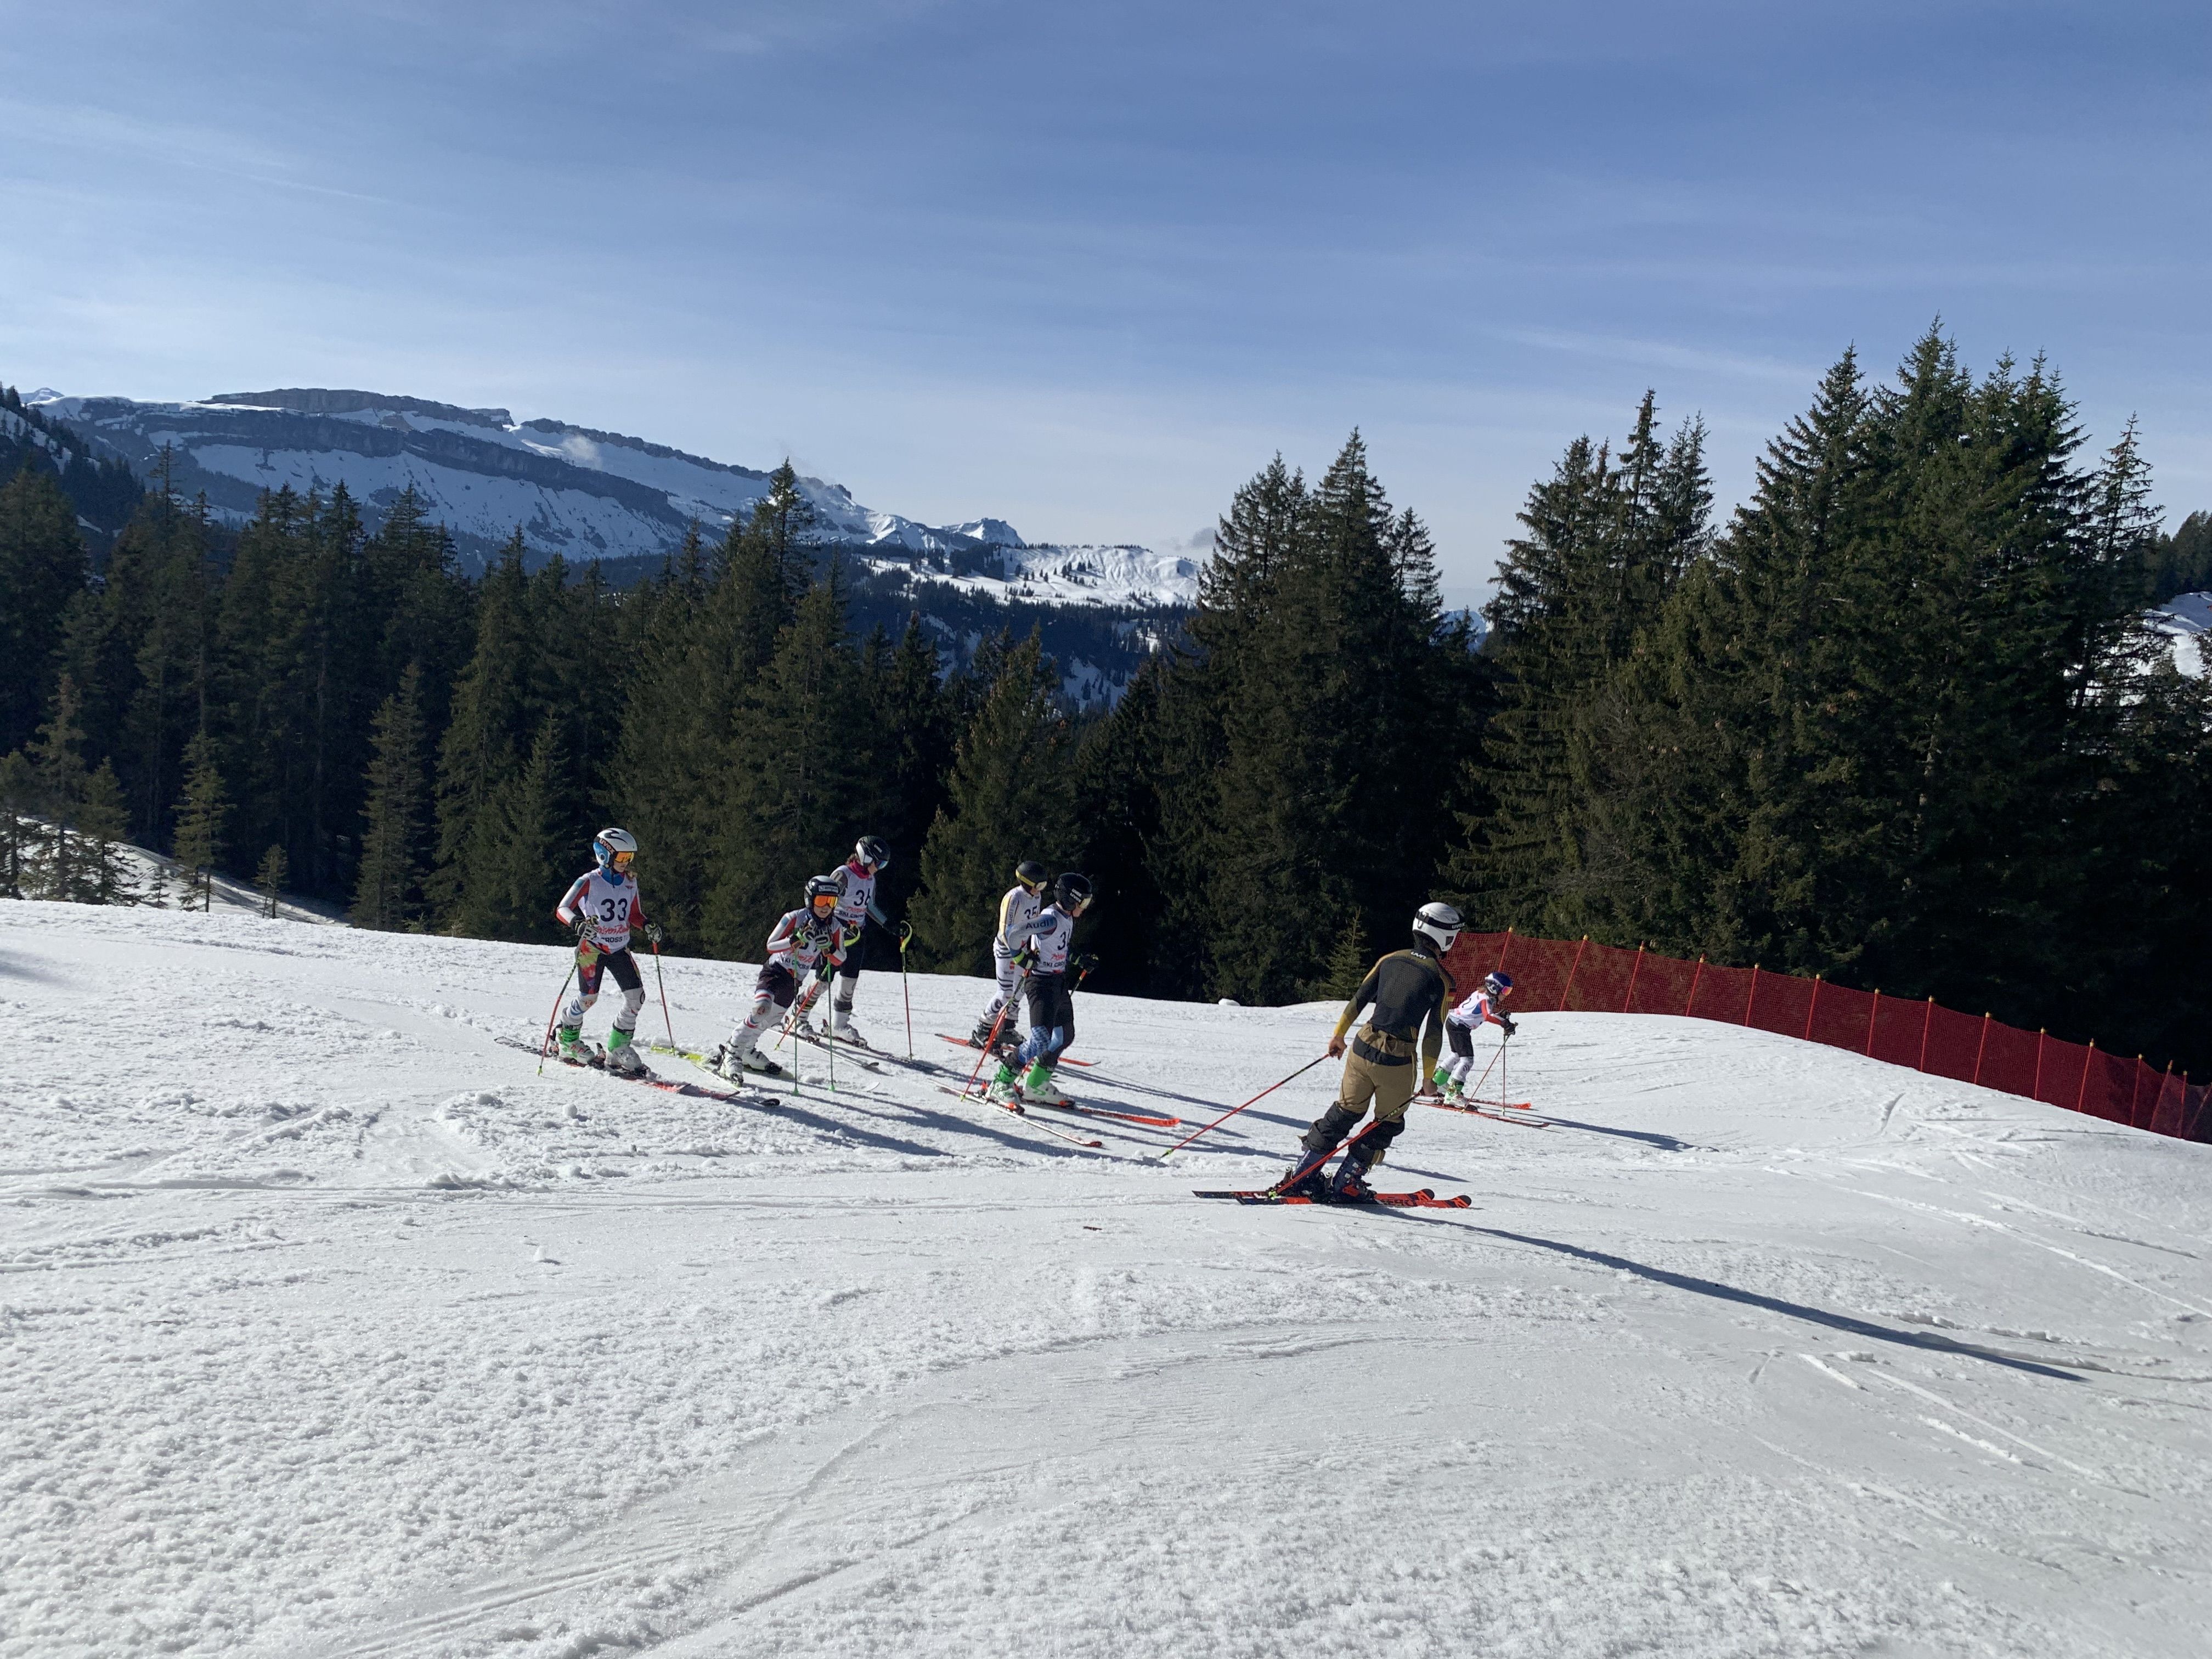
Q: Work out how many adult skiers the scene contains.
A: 1